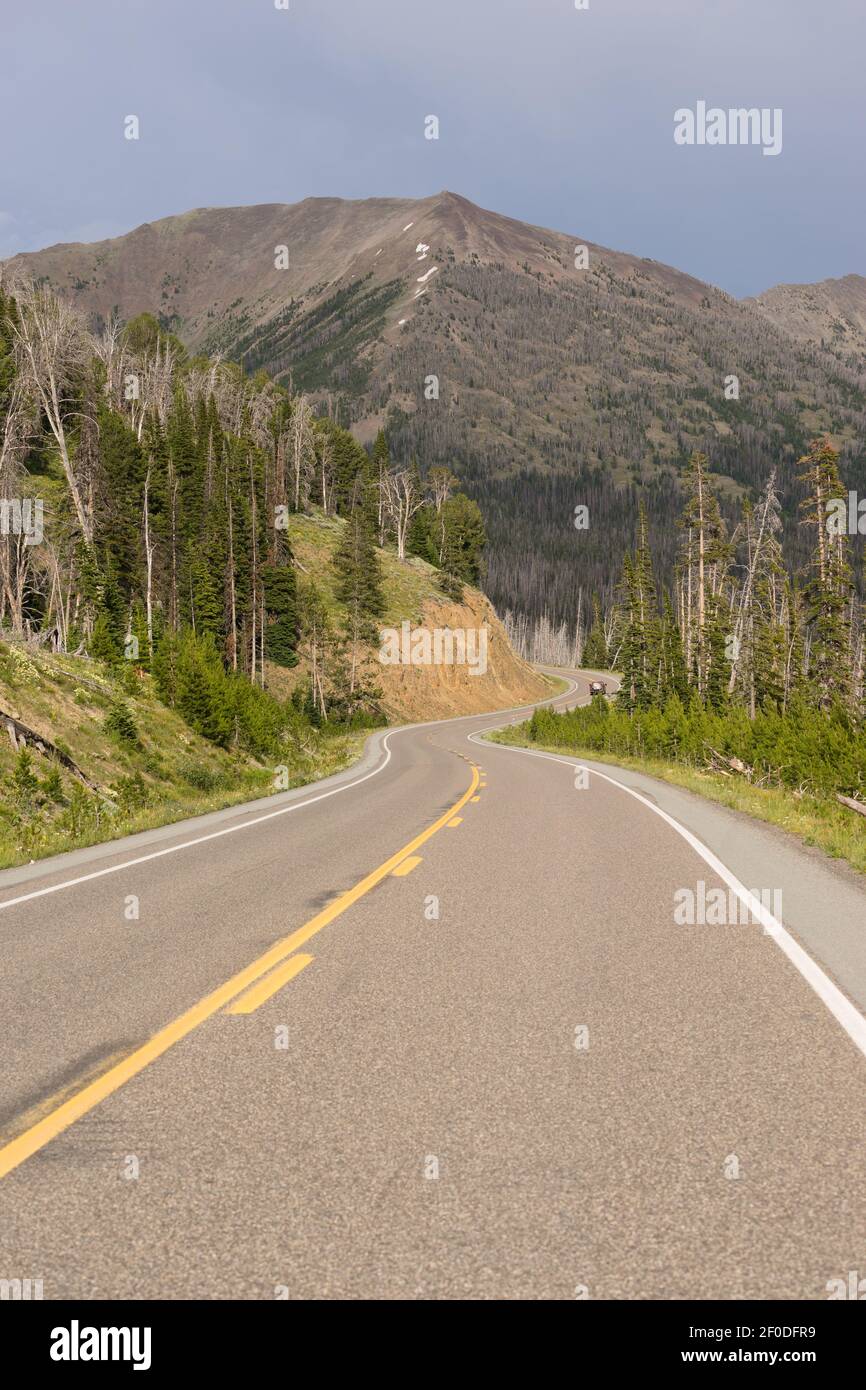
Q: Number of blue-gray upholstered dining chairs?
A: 0